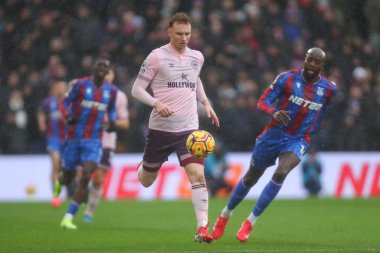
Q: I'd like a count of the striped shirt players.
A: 3